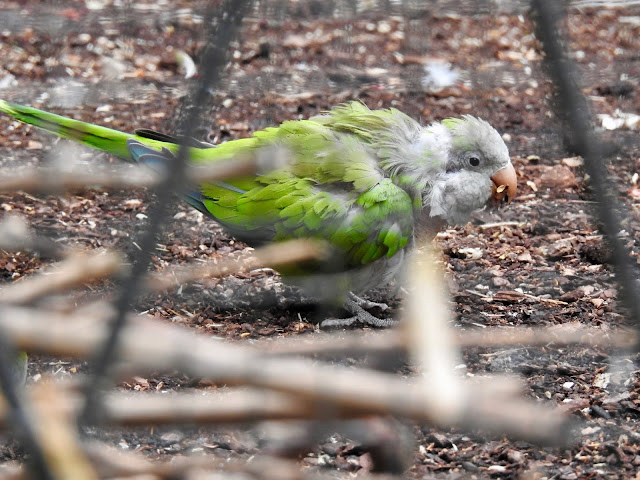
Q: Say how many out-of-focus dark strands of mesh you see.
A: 3